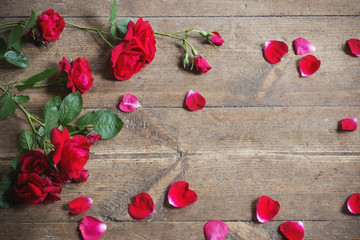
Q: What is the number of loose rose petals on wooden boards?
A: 15